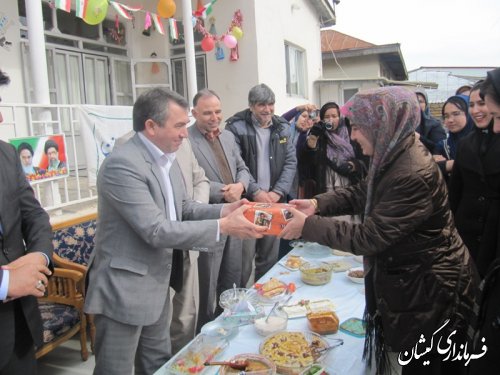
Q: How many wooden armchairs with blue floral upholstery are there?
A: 2